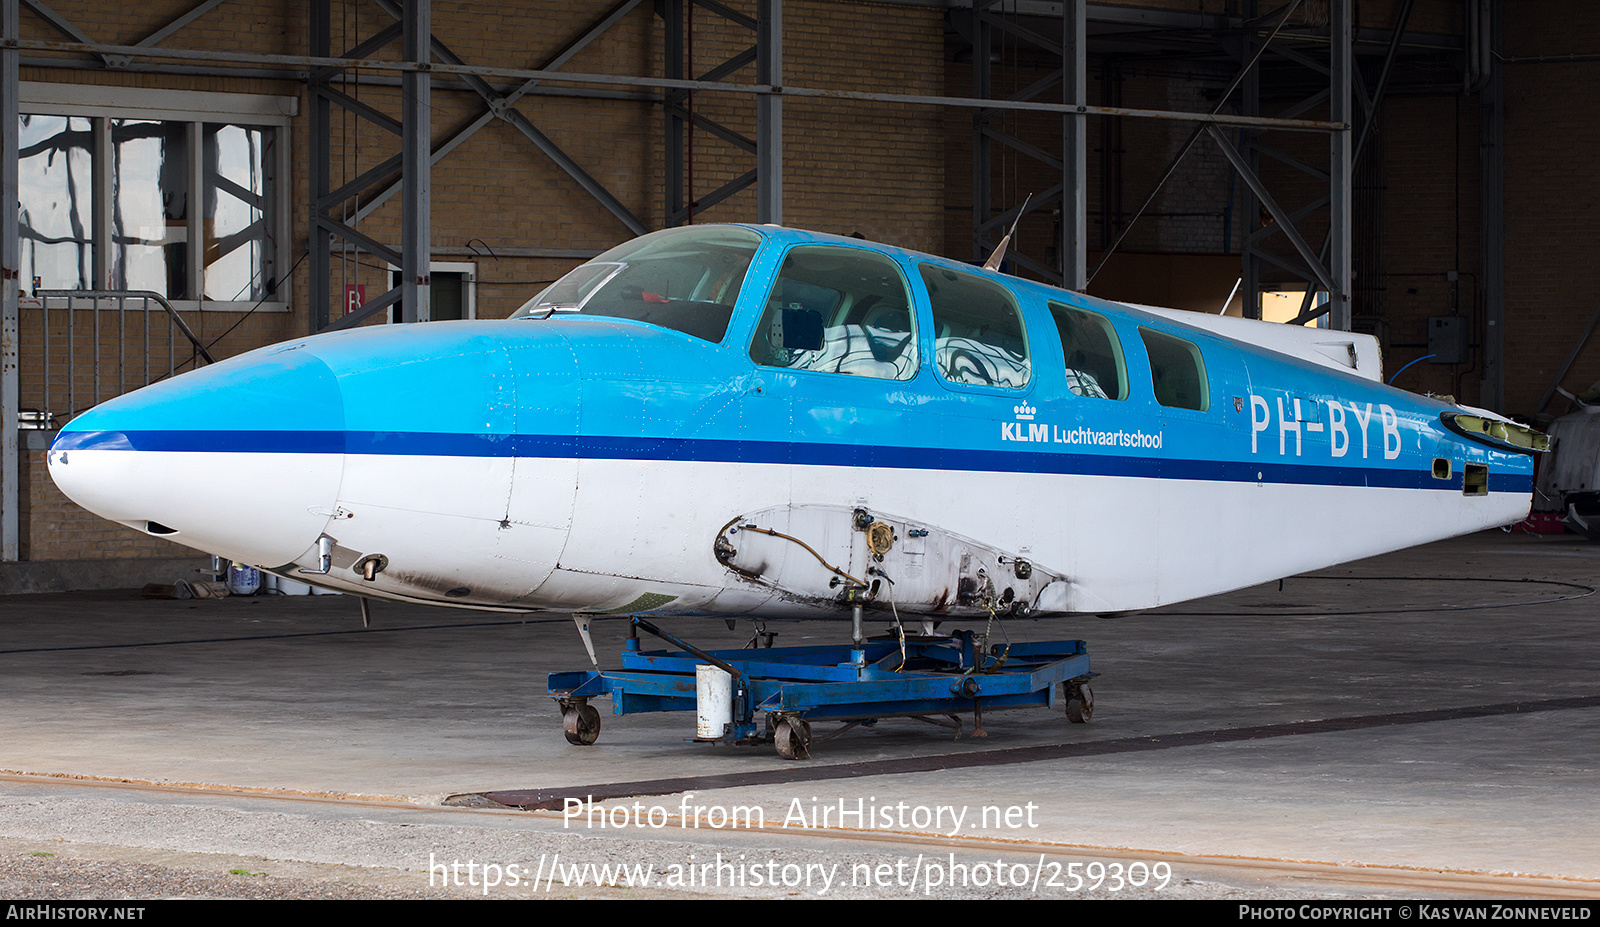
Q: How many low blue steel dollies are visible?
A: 1